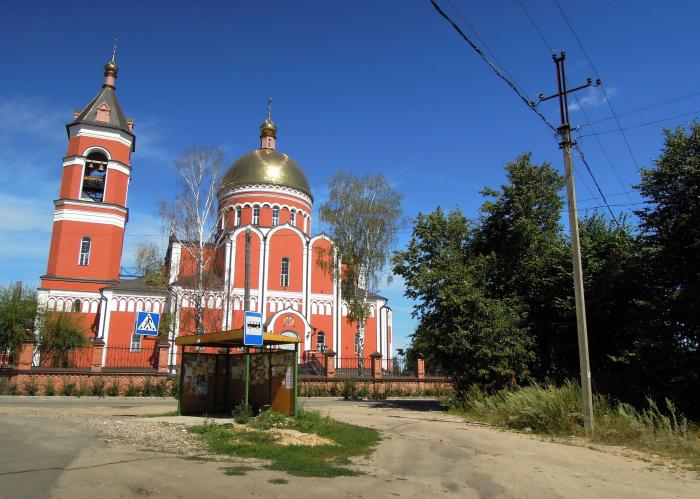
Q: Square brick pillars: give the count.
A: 6